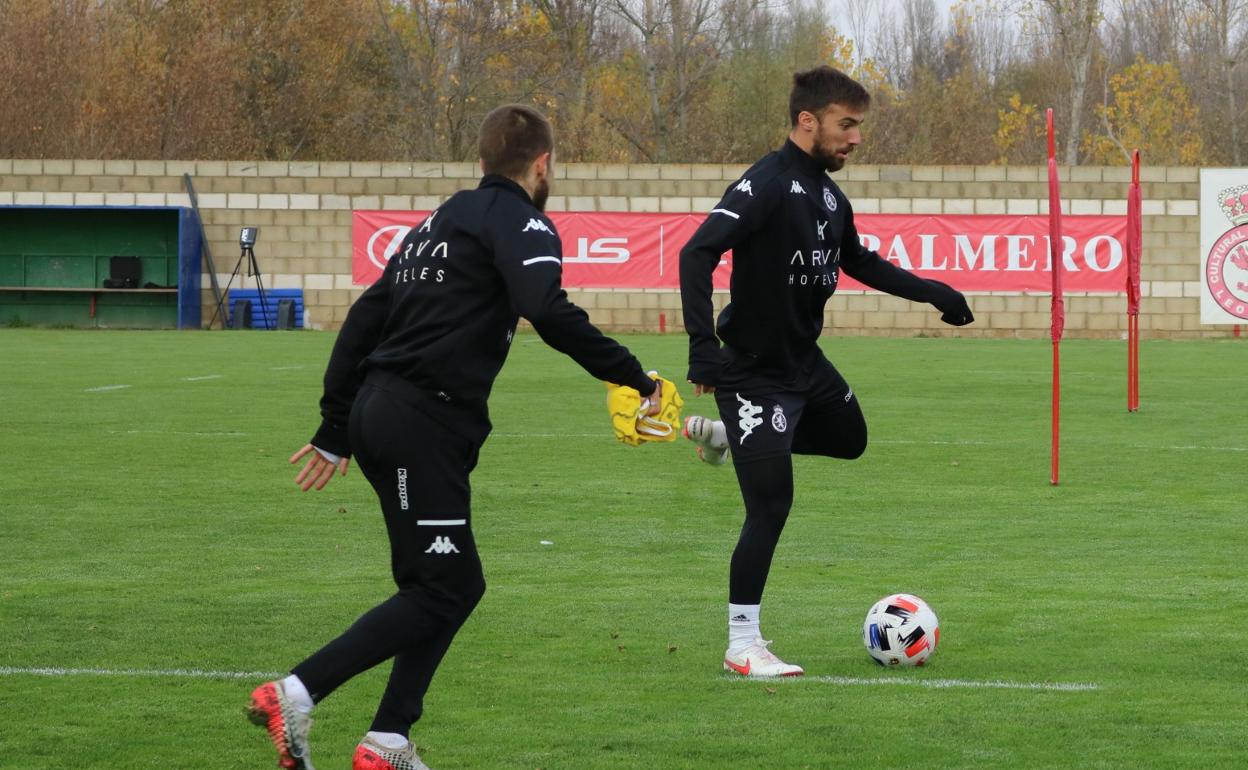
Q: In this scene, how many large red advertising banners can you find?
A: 1